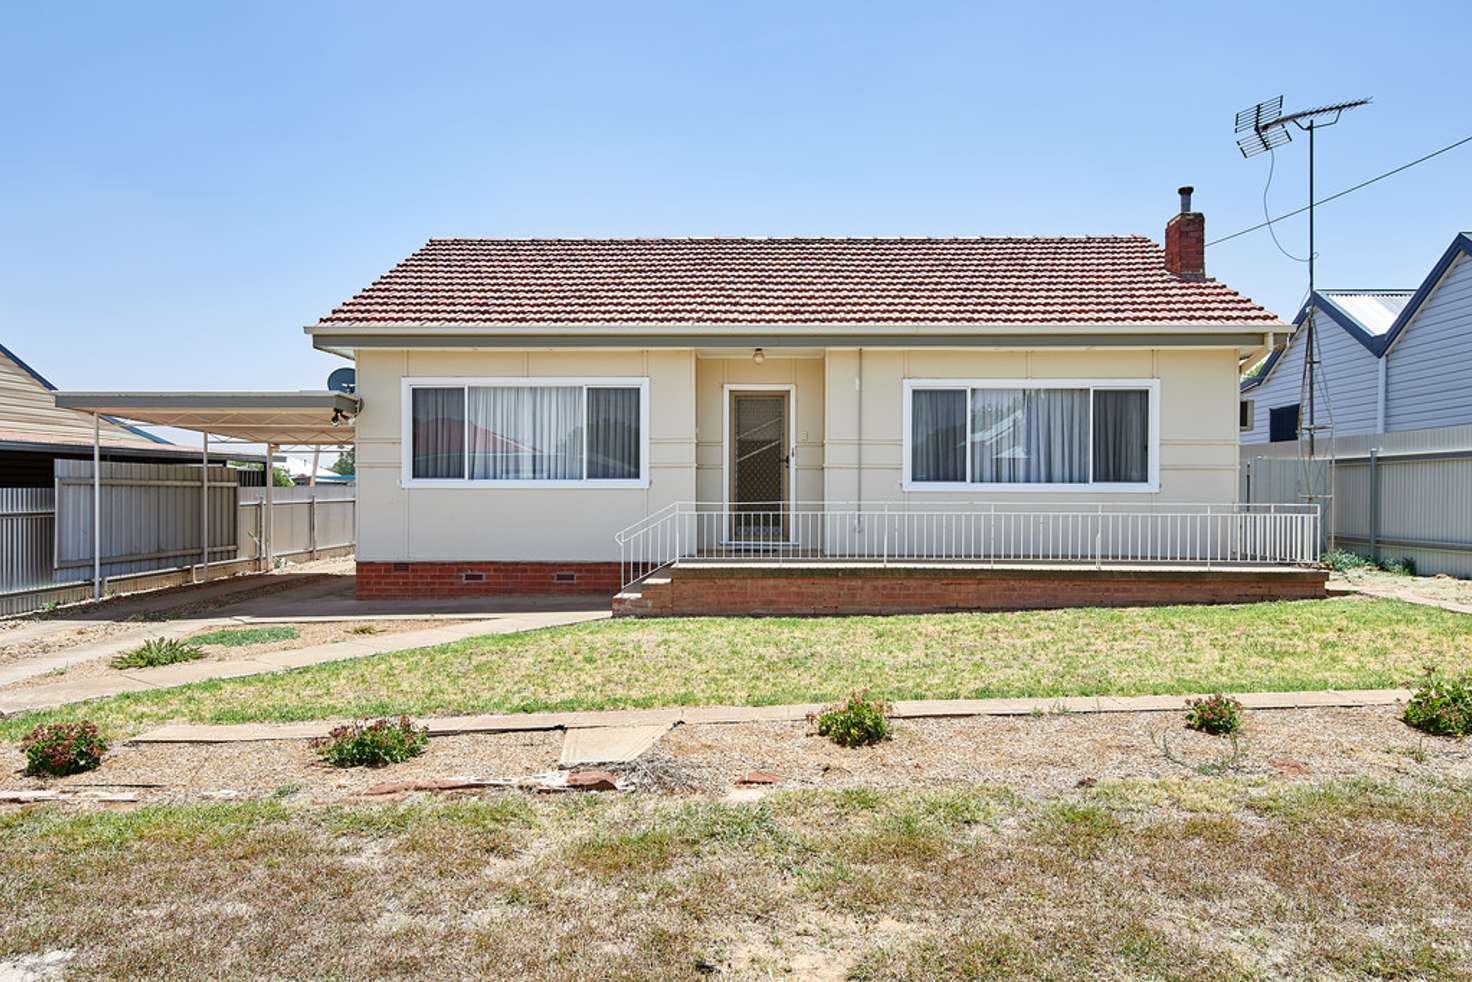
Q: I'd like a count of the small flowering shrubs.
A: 5